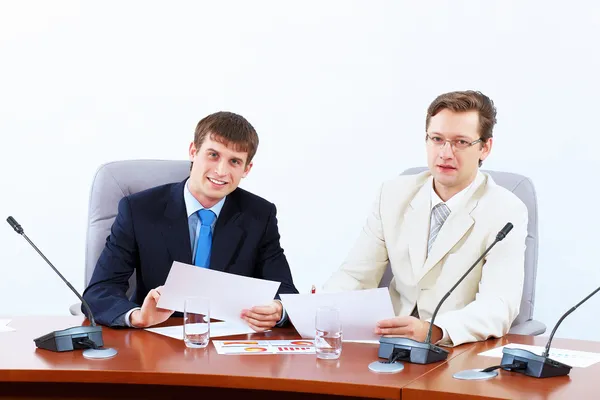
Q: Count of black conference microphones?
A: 3